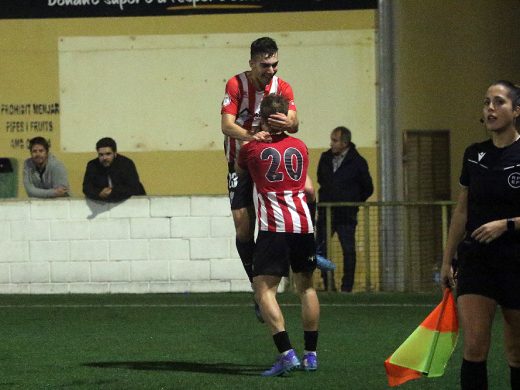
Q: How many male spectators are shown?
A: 3